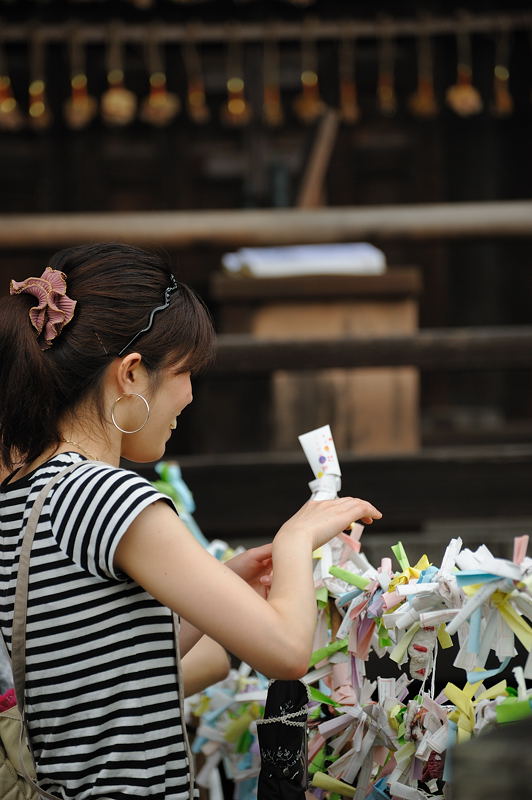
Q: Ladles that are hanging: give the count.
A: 14